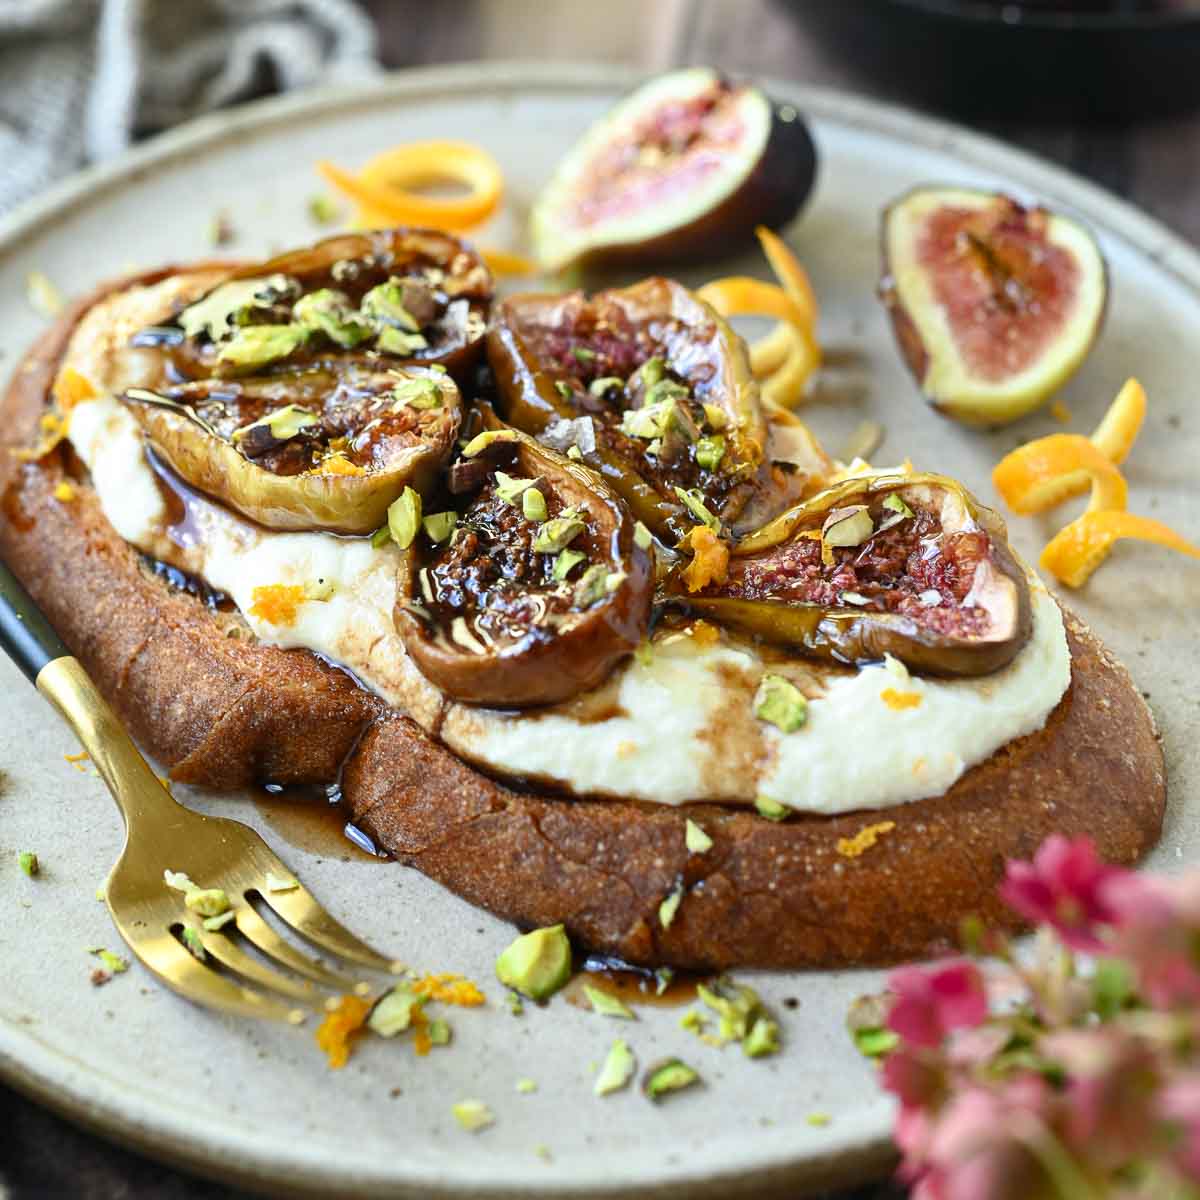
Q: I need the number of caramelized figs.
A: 5